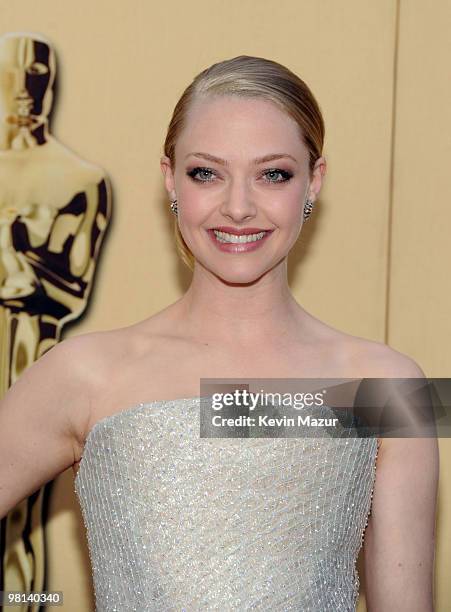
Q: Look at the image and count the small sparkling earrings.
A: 2